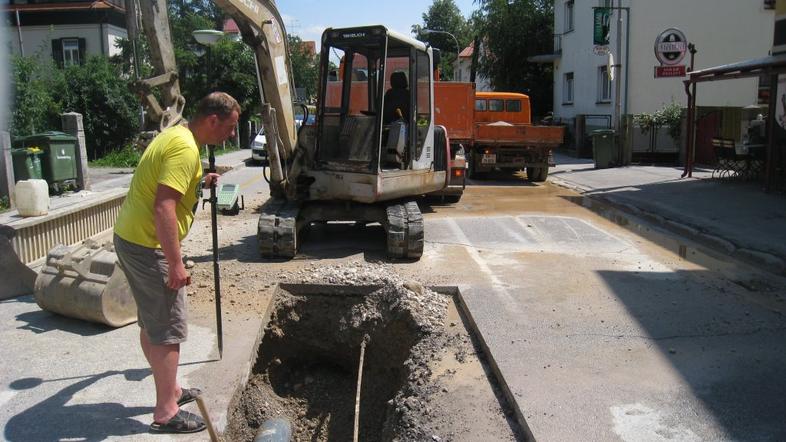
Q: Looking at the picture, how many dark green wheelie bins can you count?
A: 3